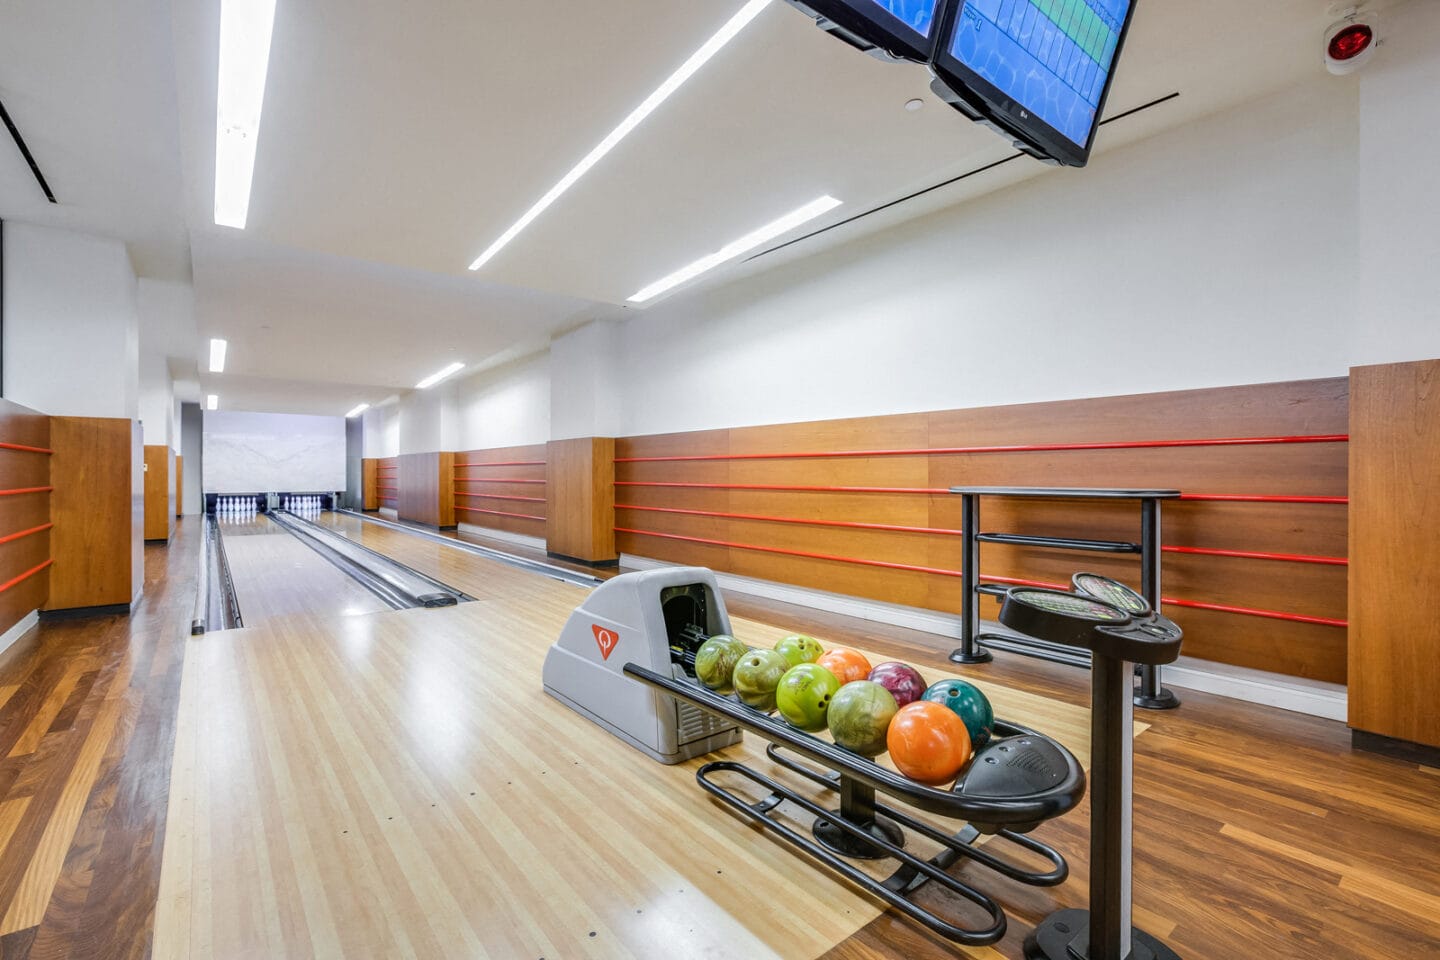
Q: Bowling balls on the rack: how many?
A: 9